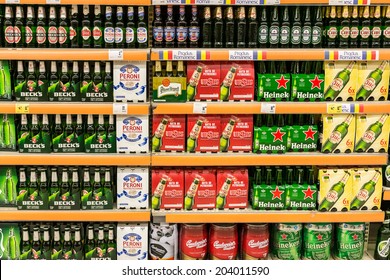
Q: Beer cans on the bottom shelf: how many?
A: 7